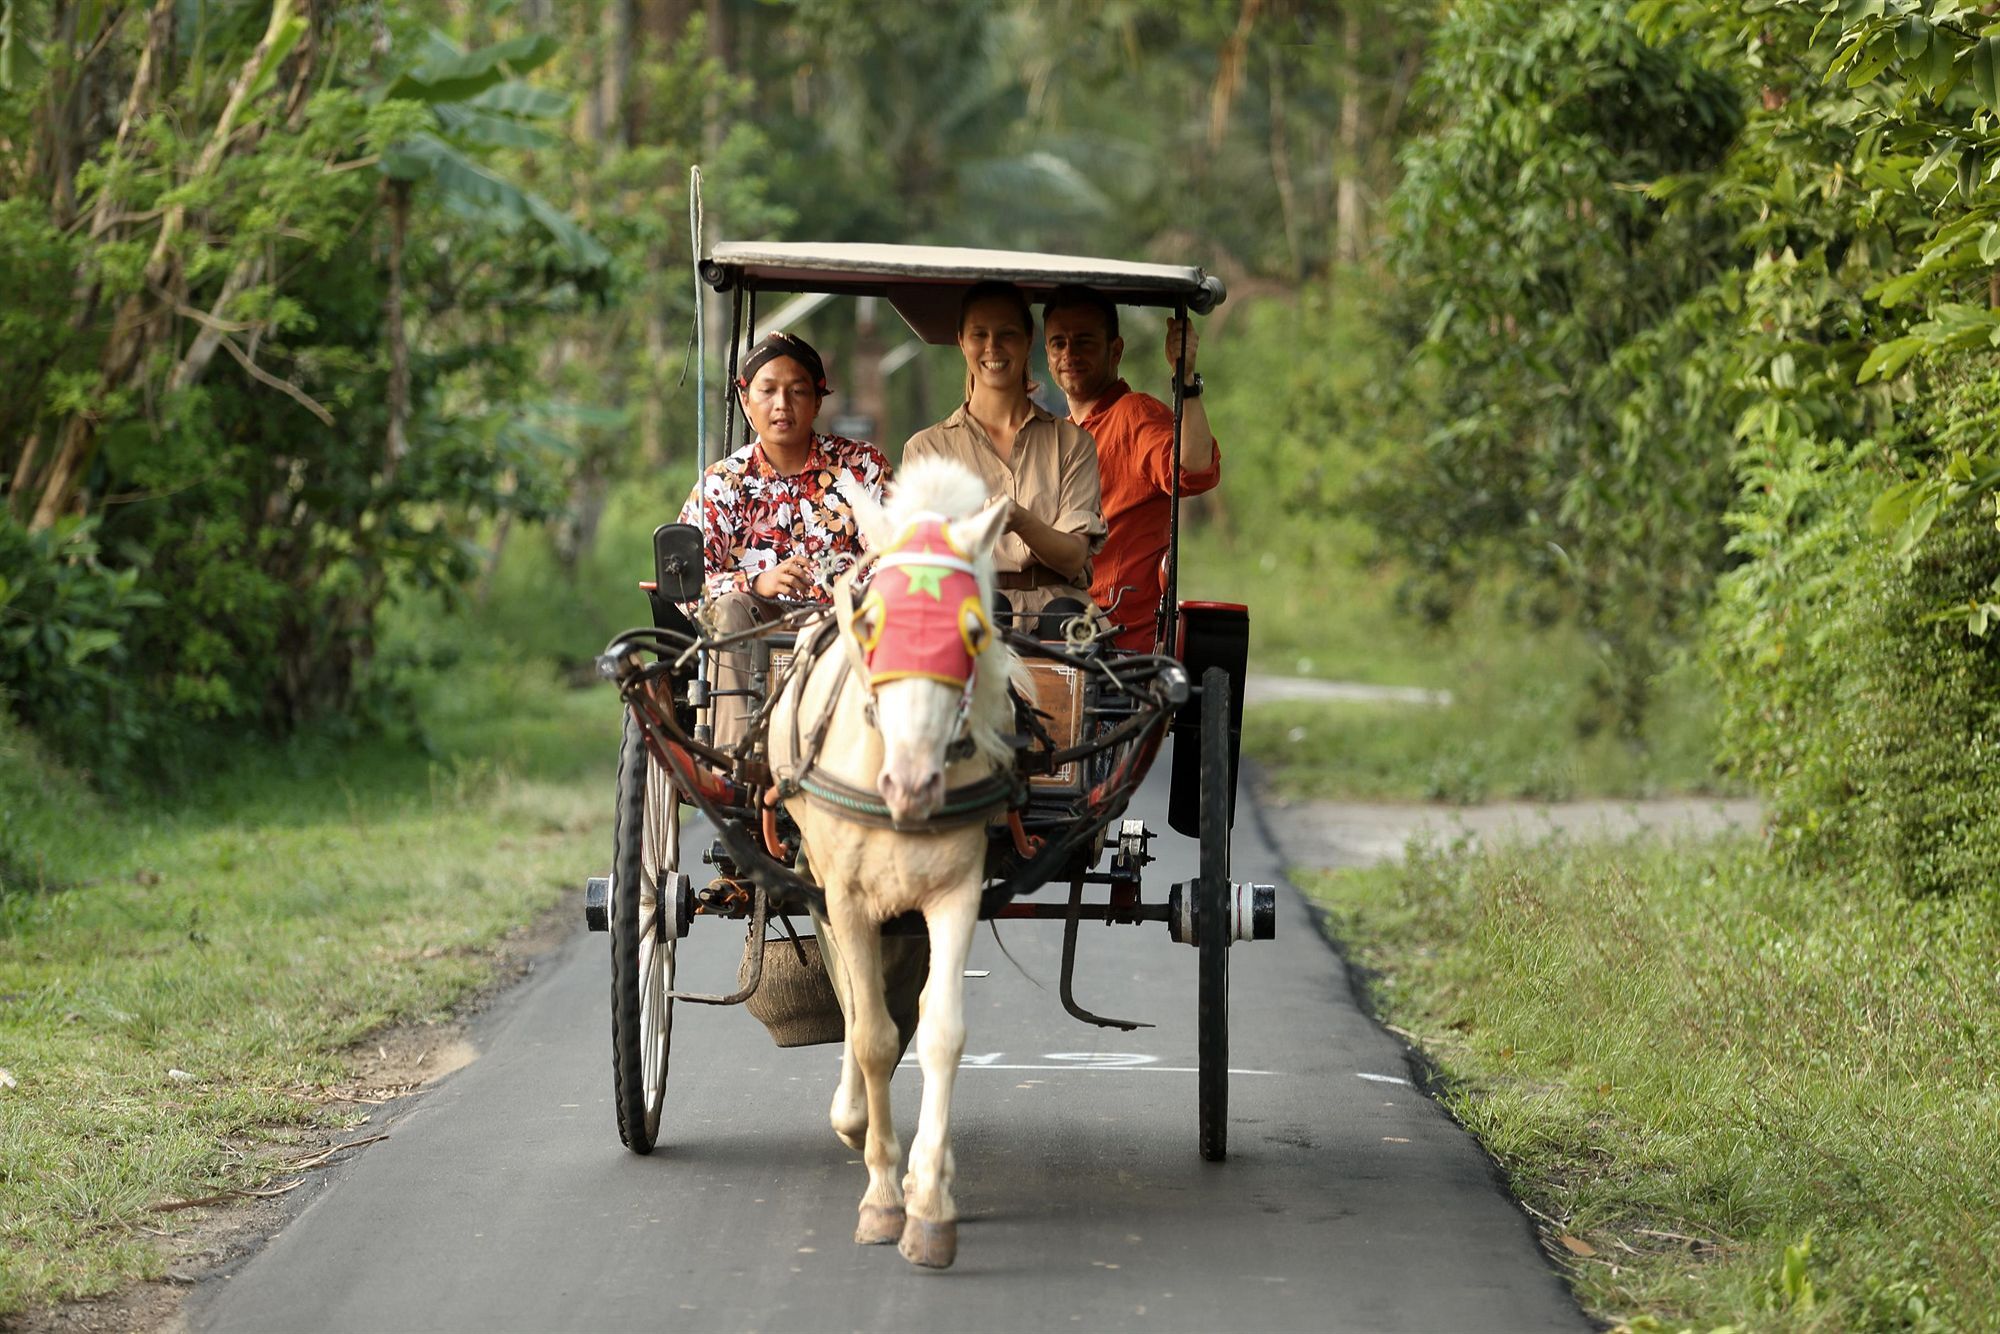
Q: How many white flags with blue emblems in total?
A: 0